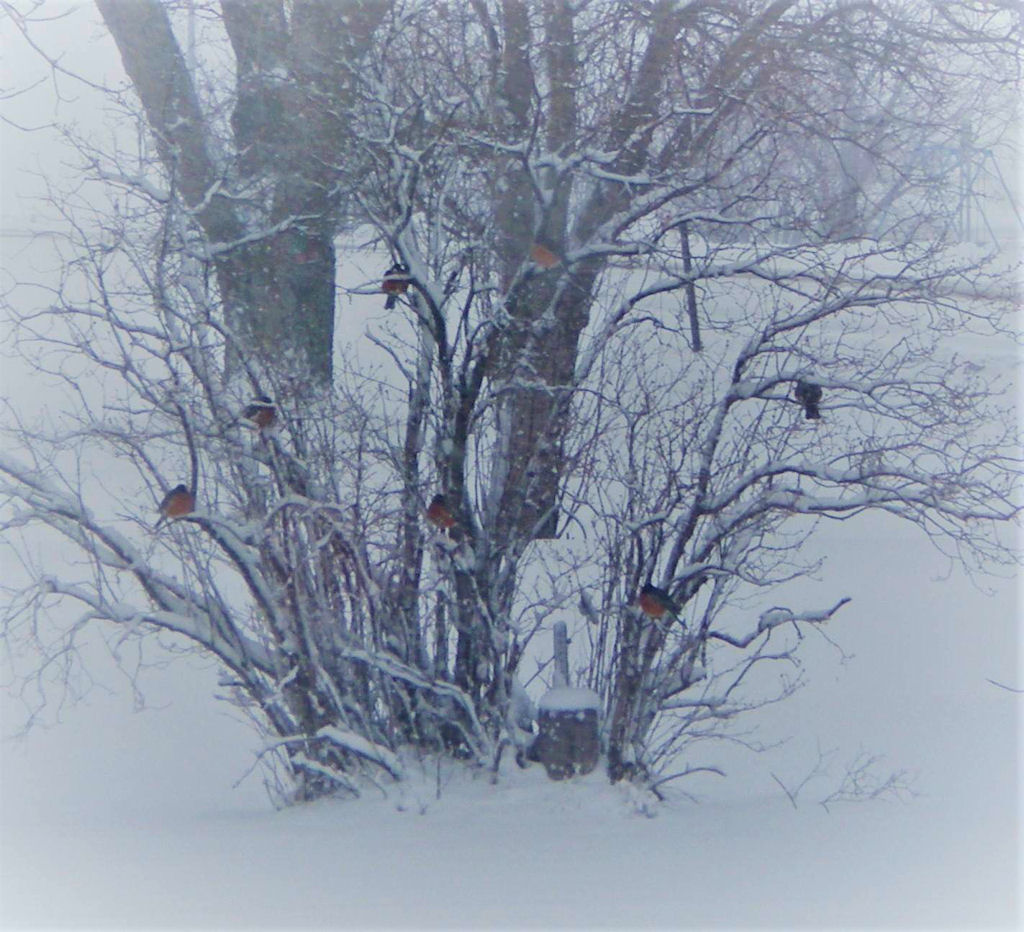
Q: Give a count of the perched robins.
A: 7